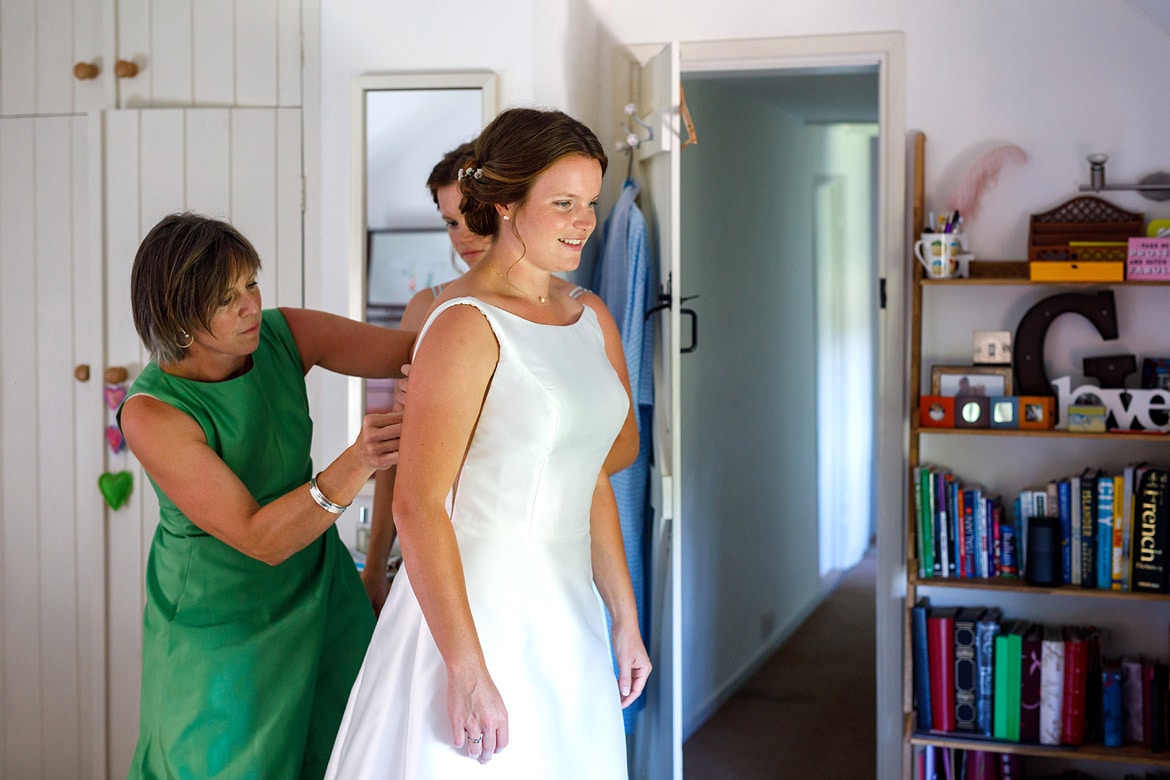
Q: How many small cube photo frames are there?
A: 4